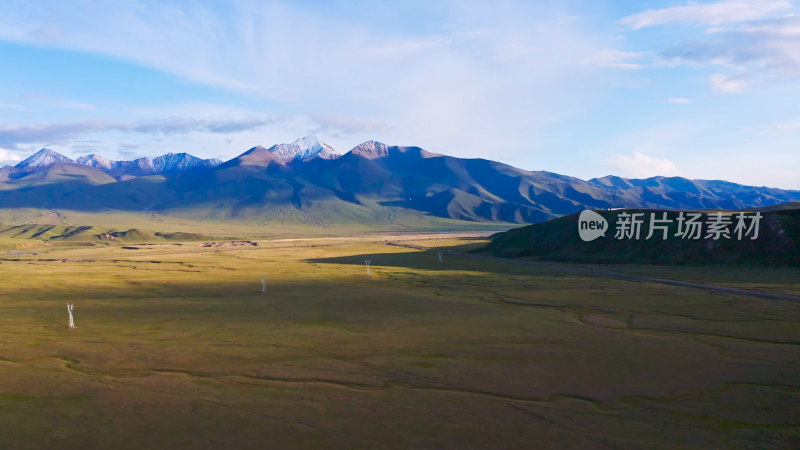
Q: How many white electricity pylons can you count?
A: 4